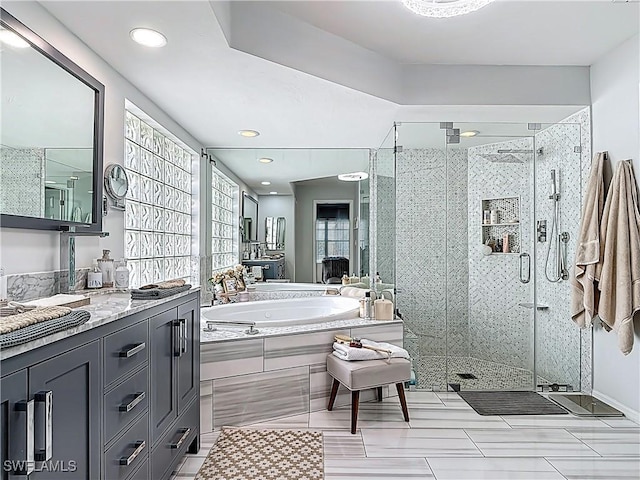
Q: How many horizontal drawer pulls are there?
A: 4